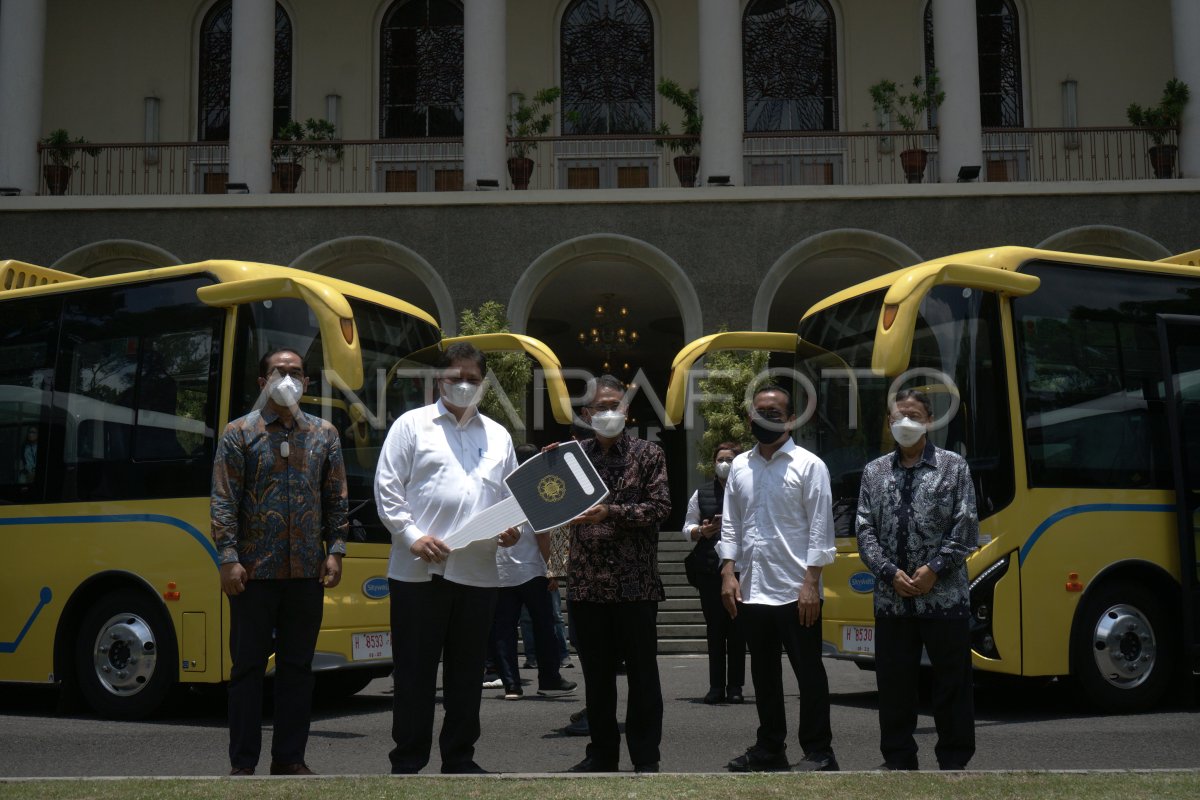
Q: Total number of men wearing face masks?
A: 5